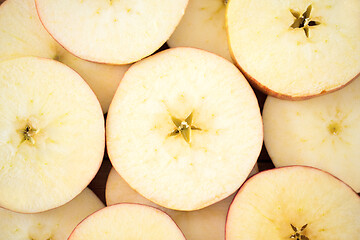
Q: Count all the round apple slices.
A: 11